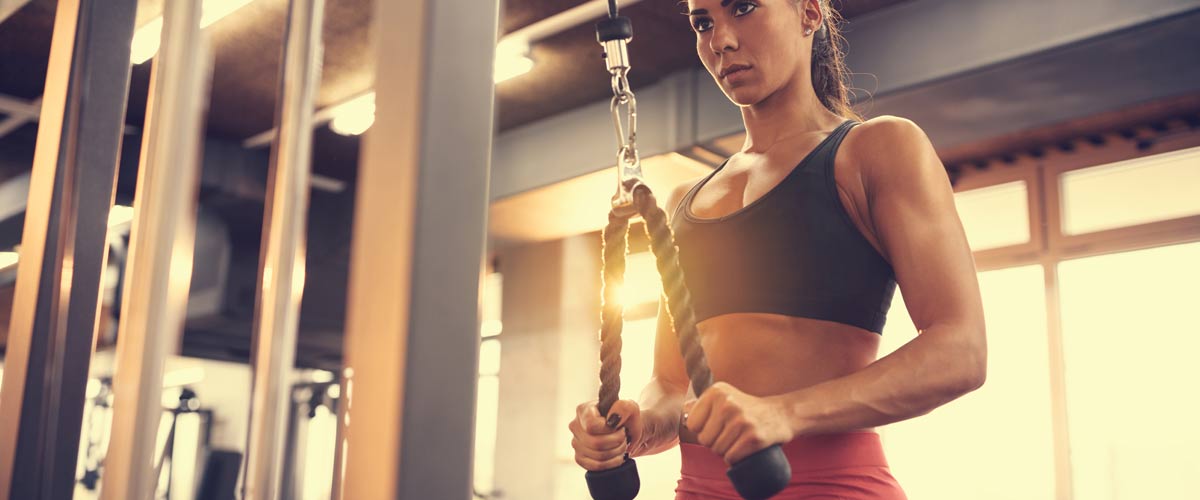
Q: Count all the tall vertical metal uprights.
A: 4